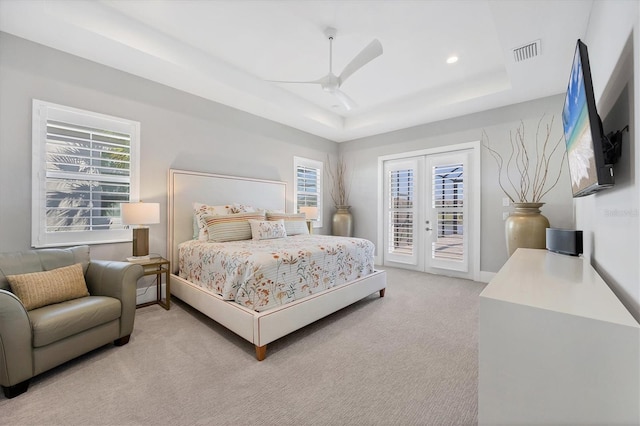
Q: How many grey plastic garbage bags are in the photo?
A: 0